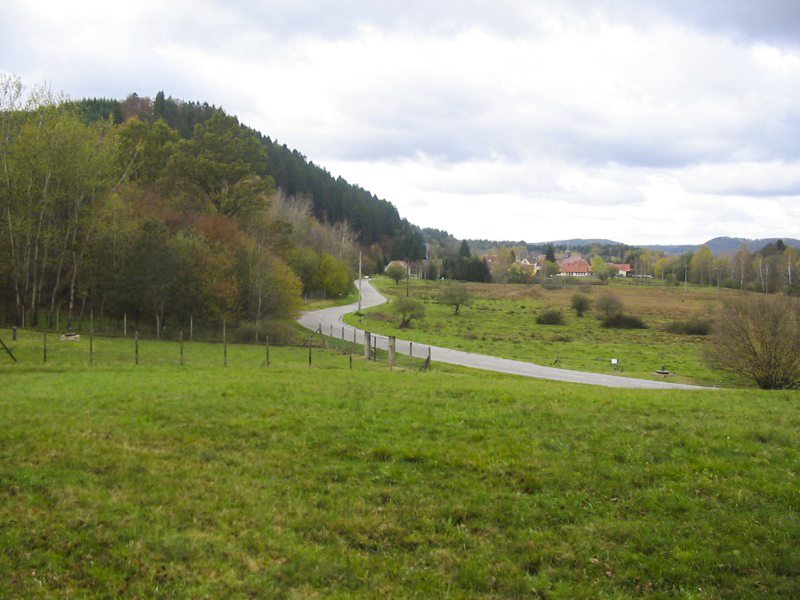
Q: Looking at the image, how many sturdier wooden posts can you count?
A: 2